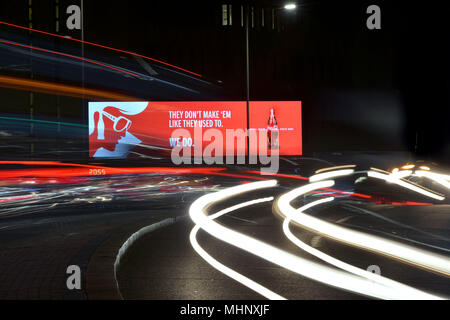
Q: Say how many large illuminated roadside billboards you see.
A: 1